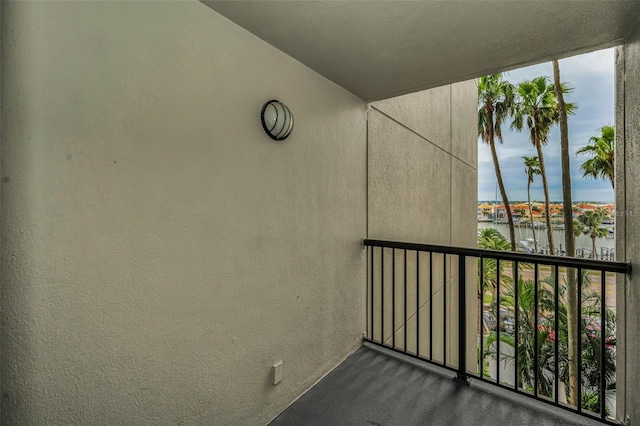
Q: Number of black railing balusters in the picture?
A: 14